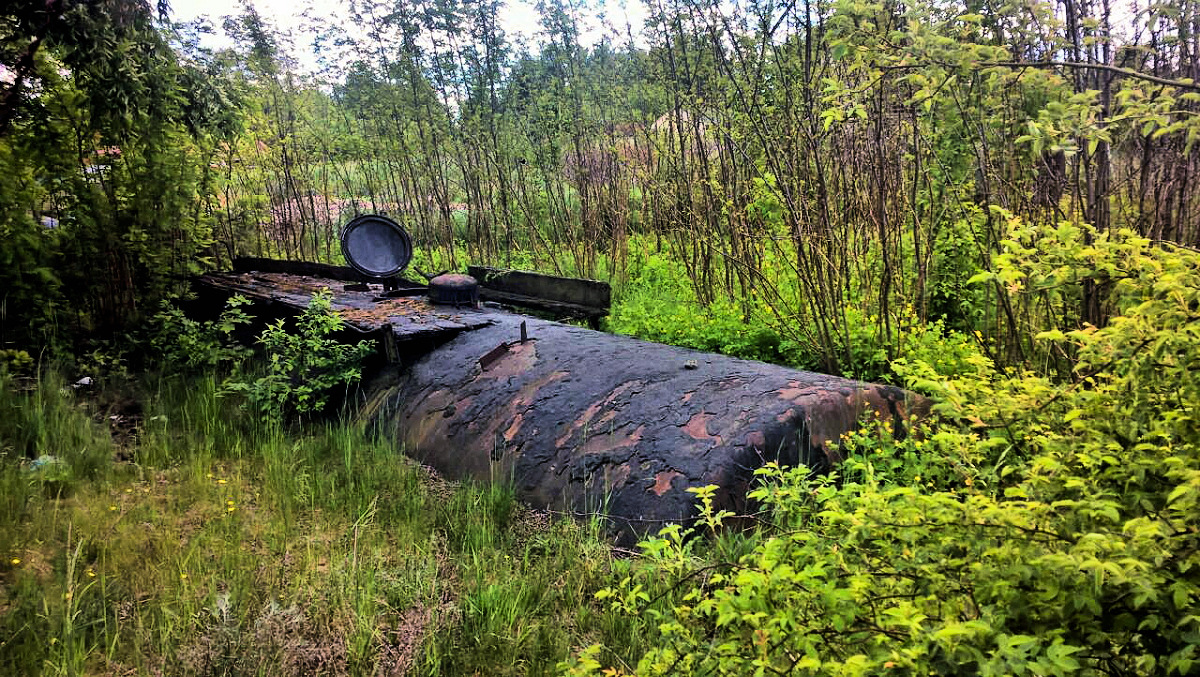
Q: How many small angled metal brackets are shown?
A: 2